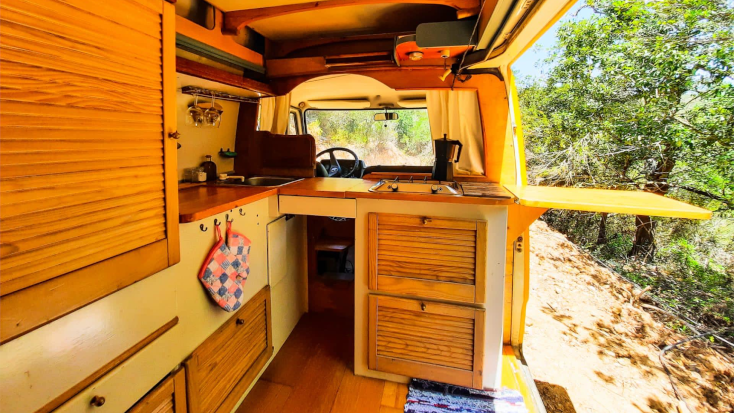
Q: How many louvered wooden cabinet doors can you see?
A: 5